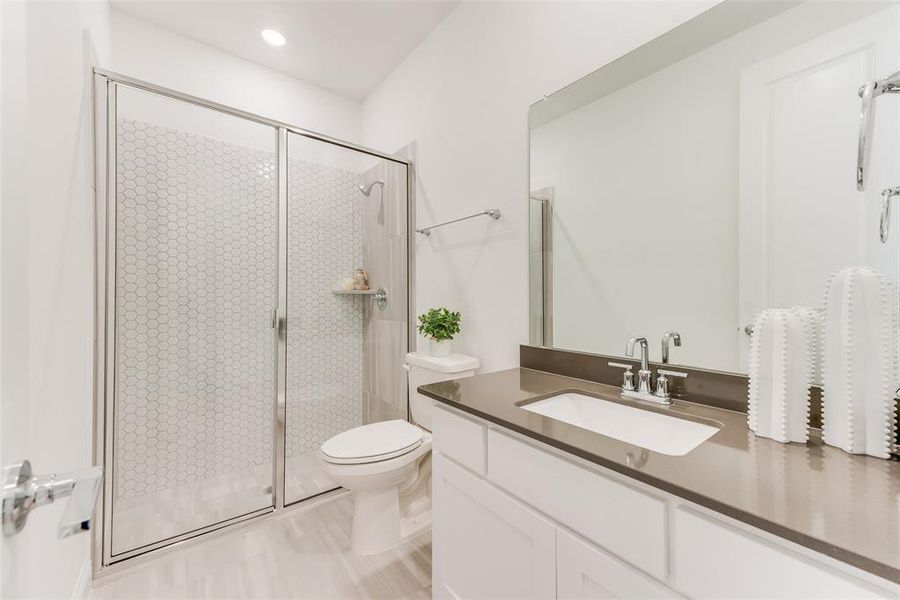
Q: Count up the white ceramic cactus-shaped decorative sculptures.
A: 2